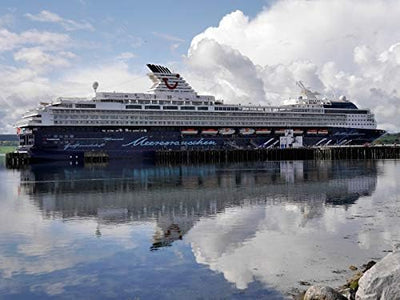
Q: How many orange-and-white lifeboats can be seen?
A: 9